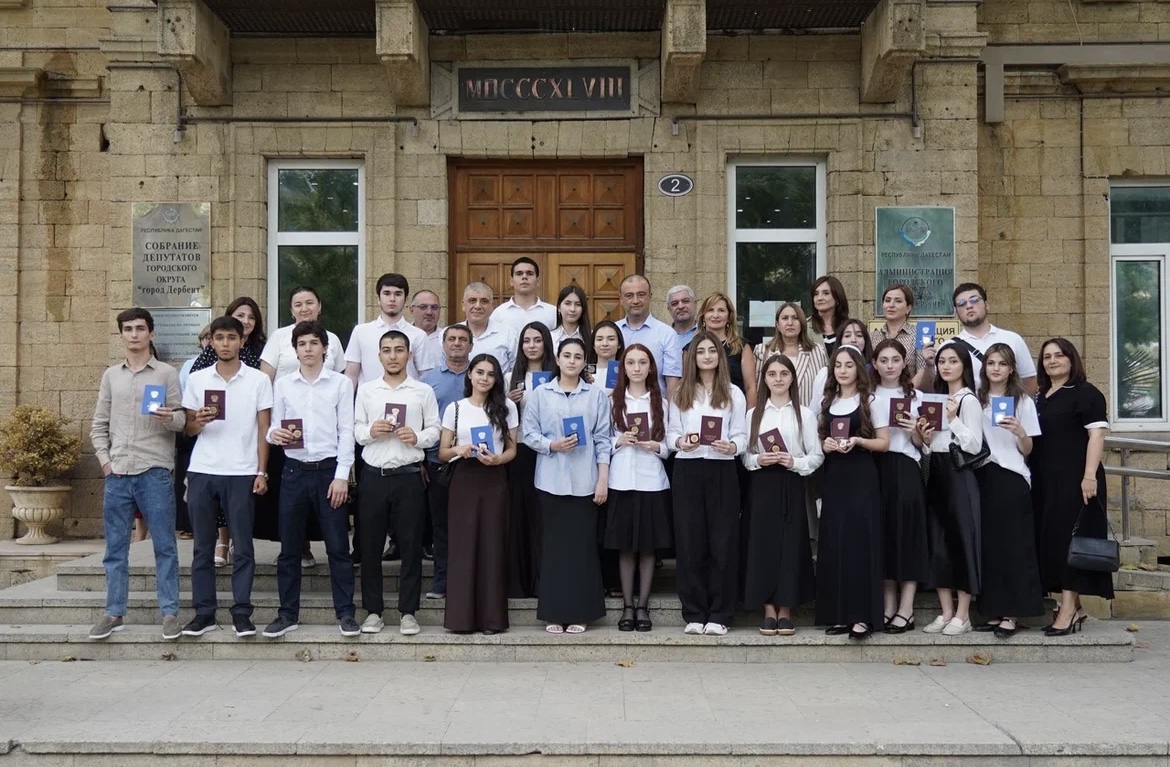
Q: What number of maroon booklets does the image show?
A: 9